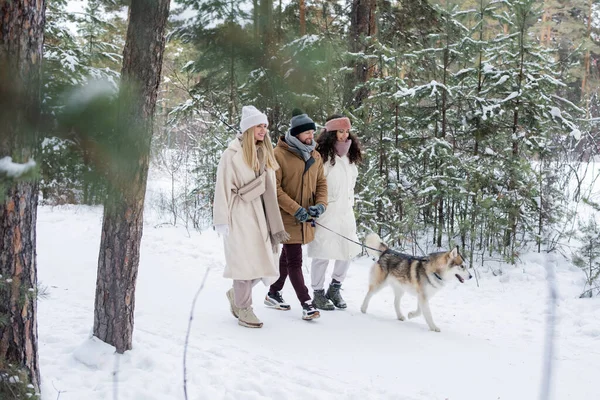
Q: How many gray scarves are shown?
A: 1